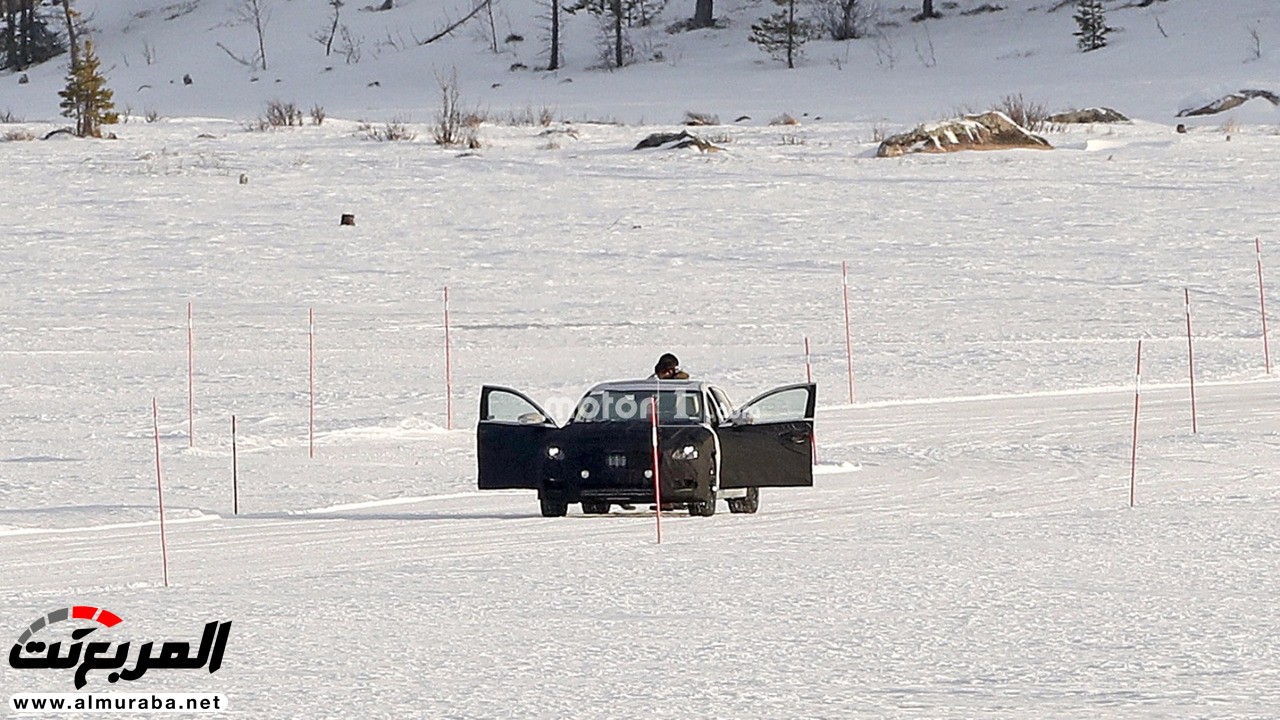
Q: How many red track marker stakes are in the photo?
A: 11